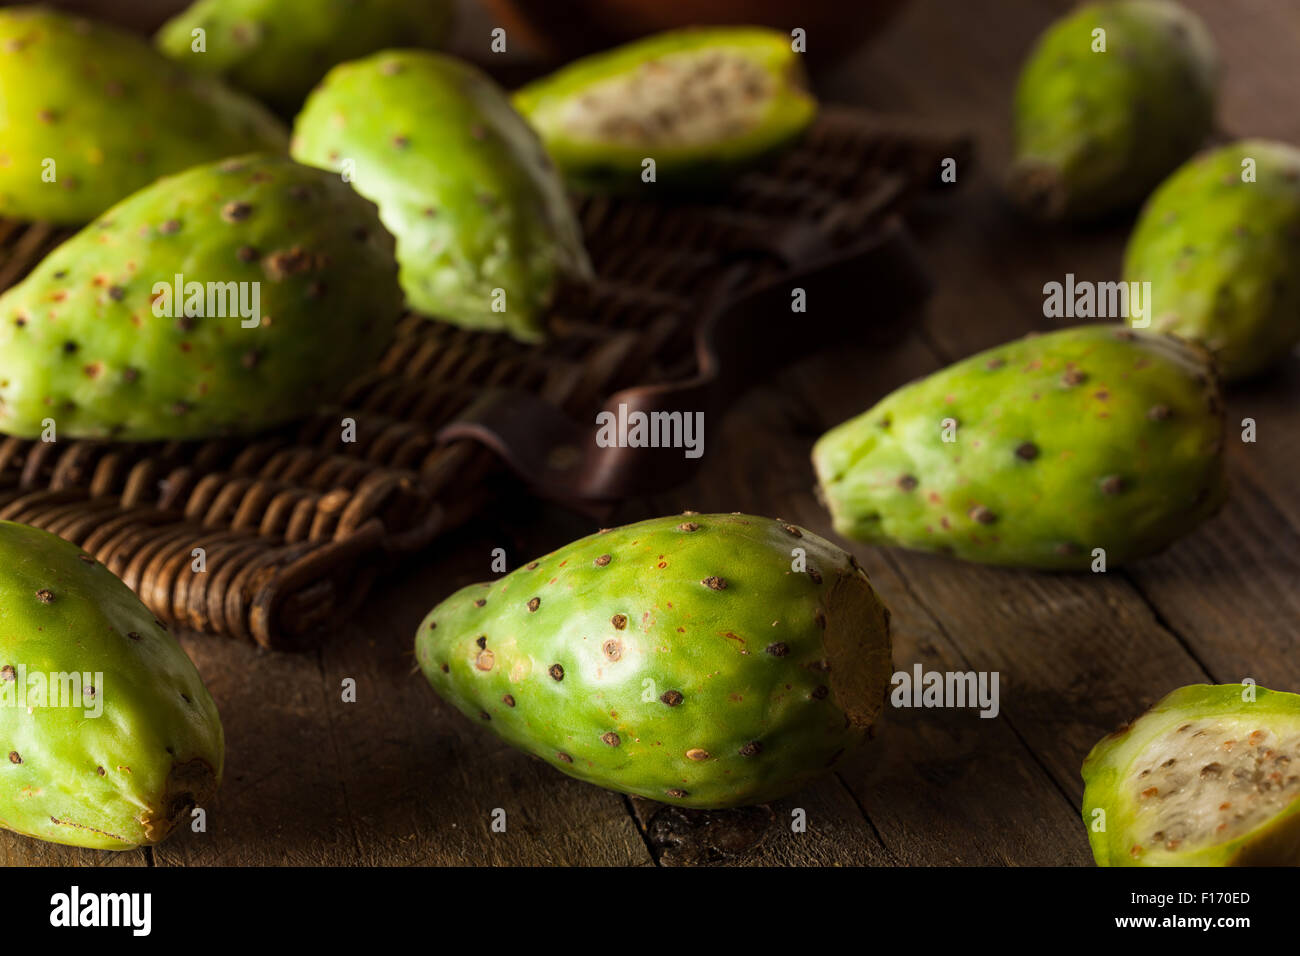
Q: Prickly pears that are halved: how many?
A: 2